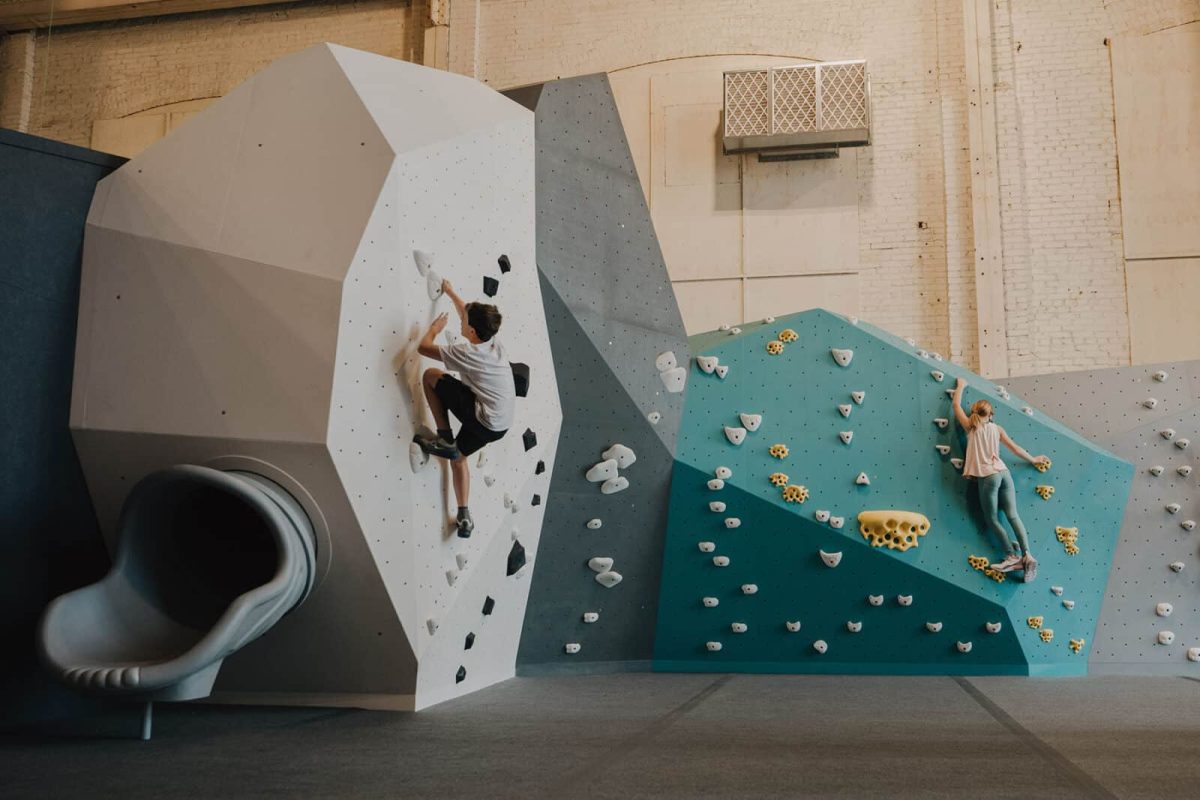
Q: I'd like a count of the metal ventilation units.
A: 1